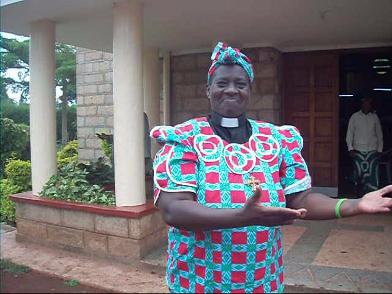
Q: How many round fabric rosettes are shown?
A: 3